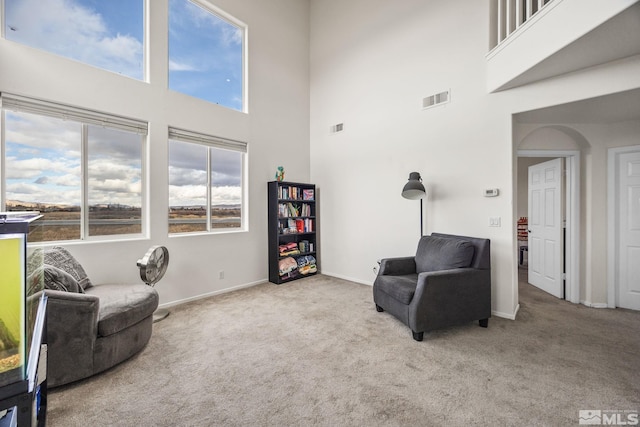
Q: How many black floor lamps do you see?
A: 1